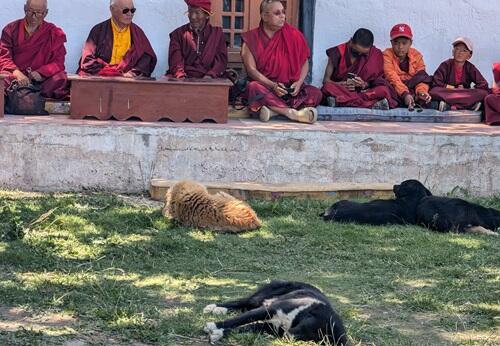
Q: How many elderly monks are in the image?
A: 4